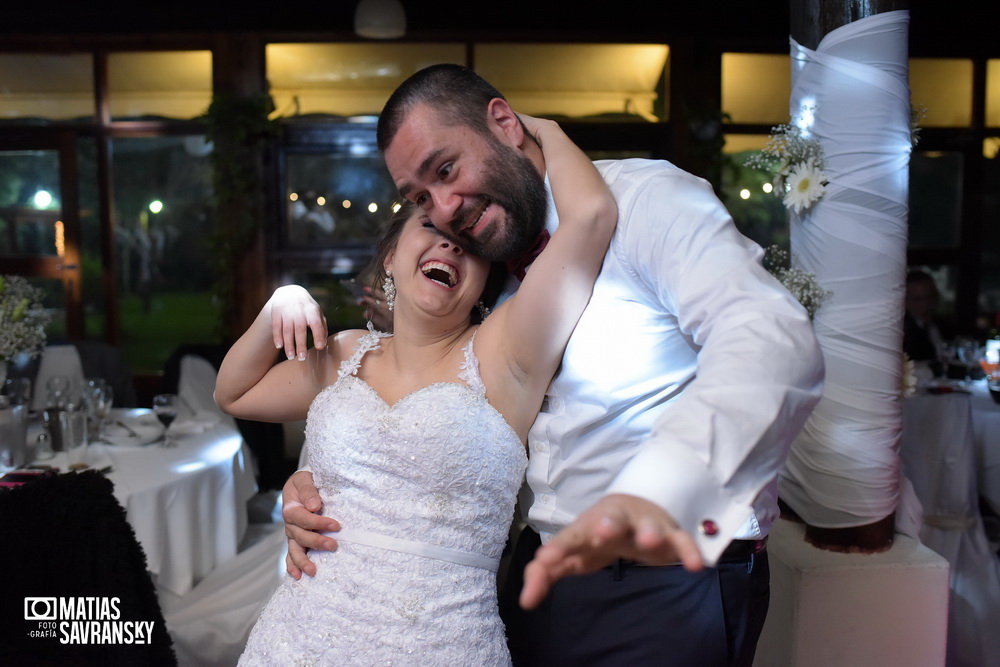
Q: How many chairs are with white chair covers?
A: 3